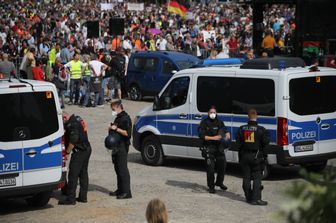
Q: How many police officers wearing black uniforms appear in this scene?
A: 4